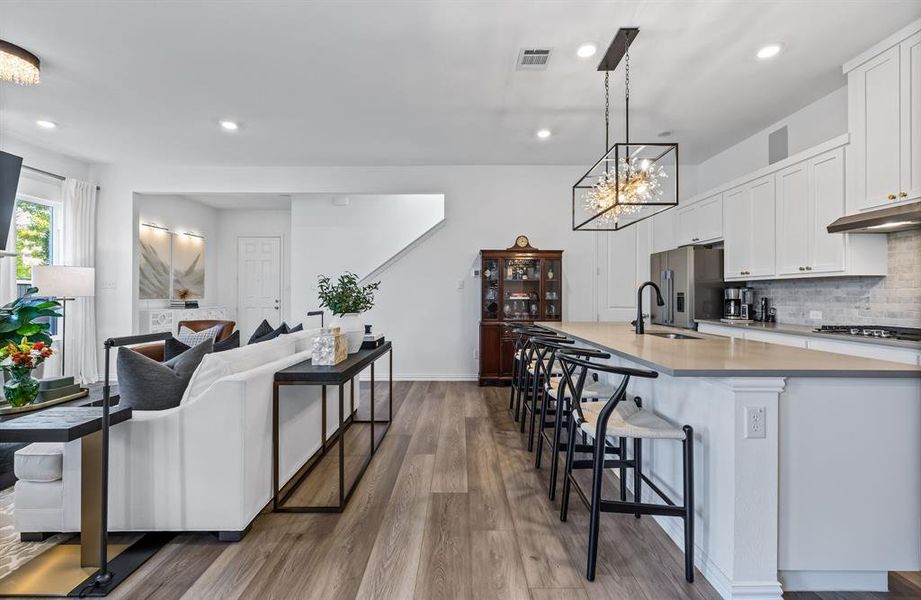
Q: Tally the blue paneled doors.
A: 0